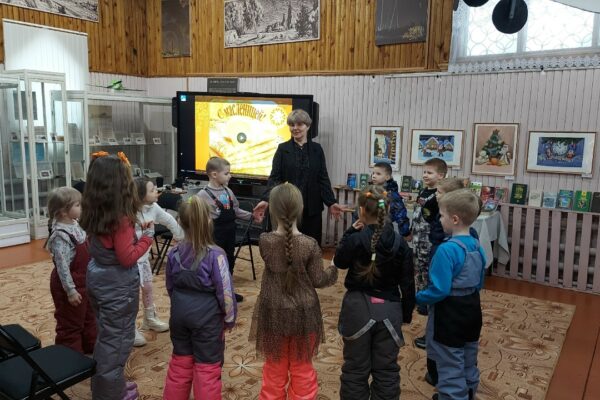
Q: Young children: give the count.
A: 11